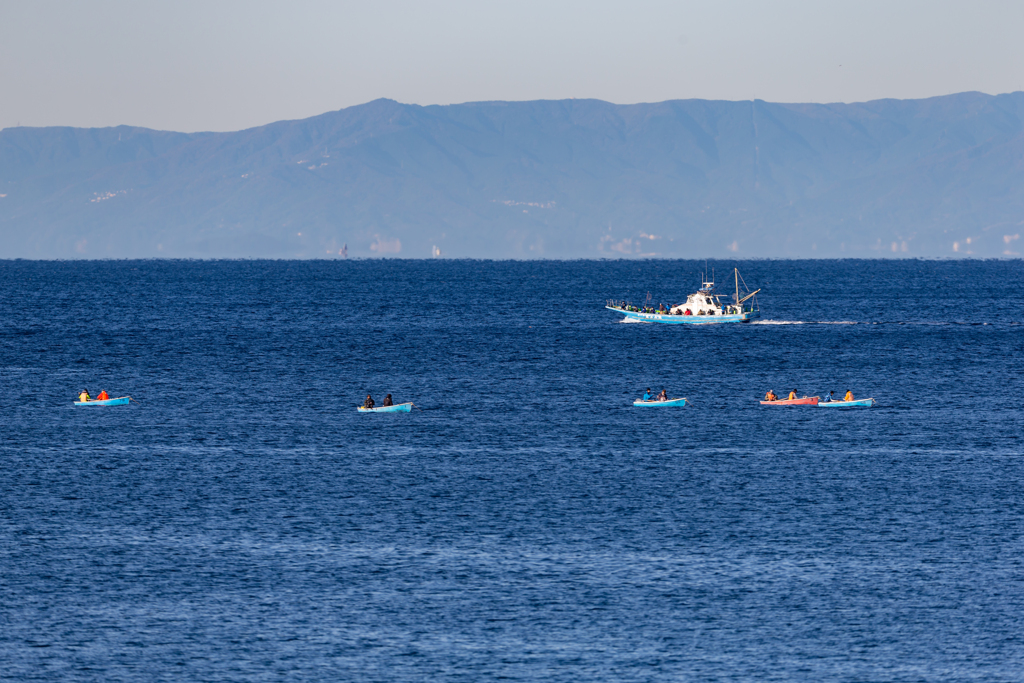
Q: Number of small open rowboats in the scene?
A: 5